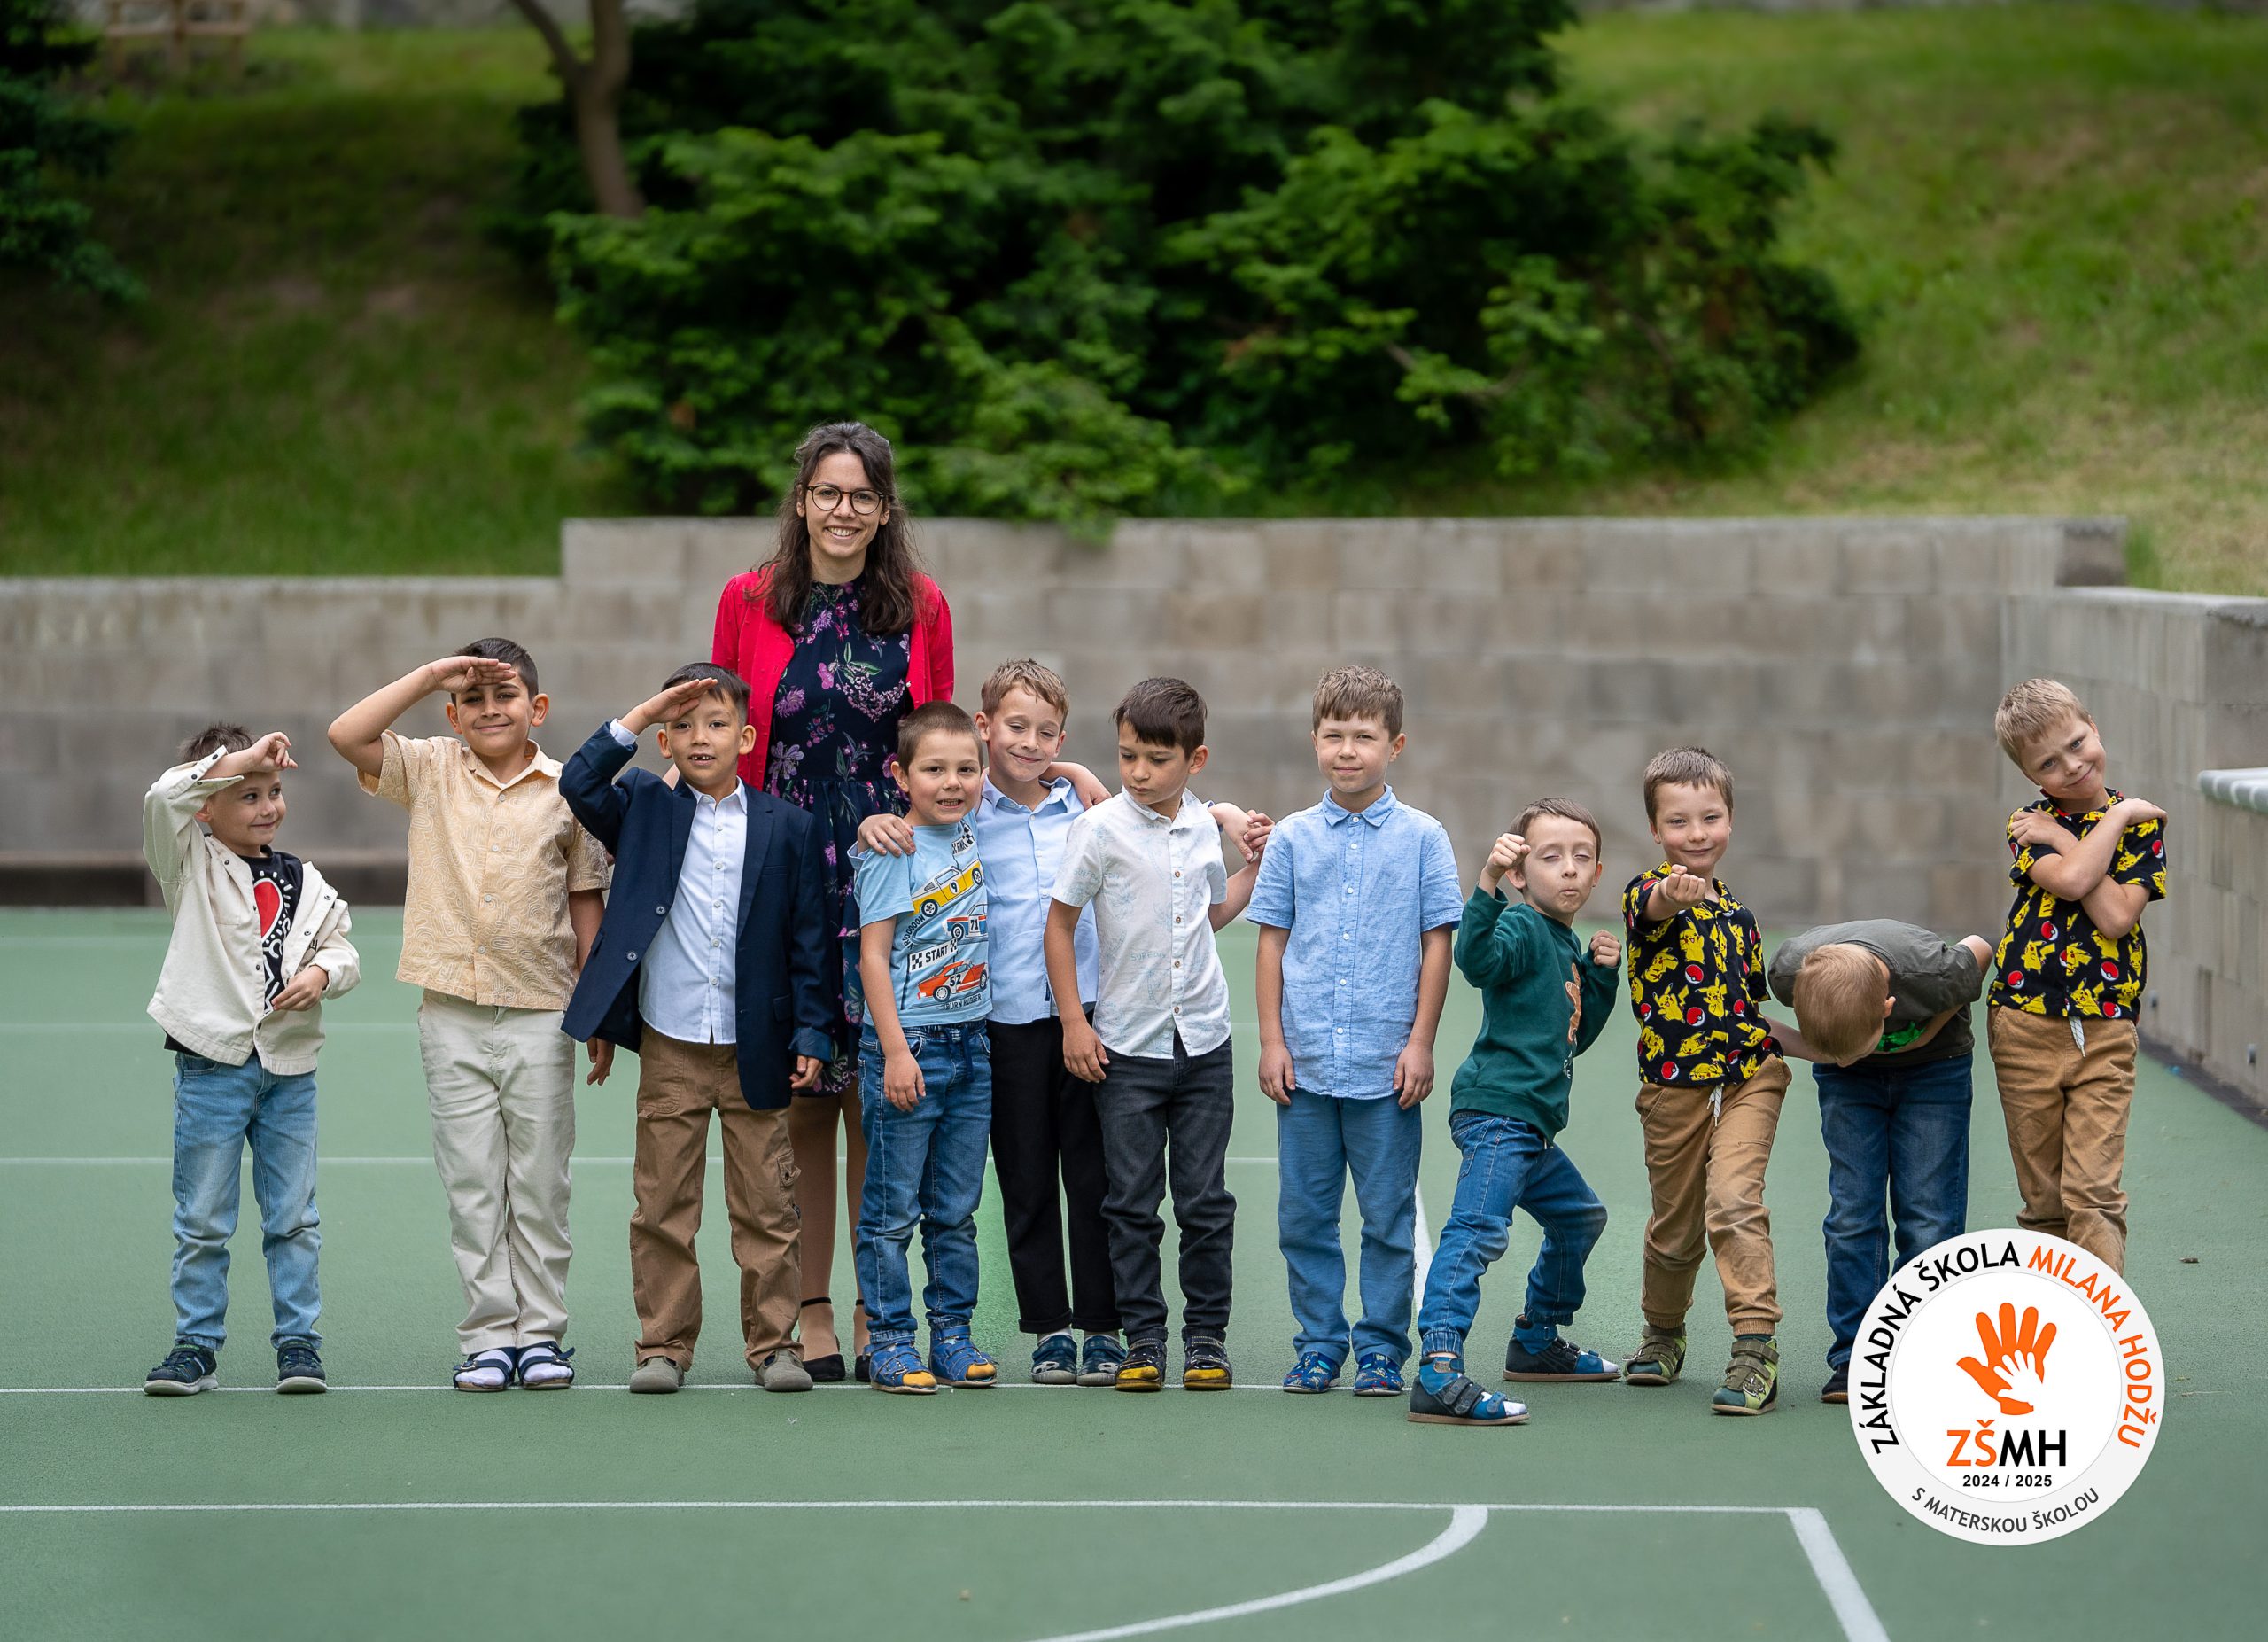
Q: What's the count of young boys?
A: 11